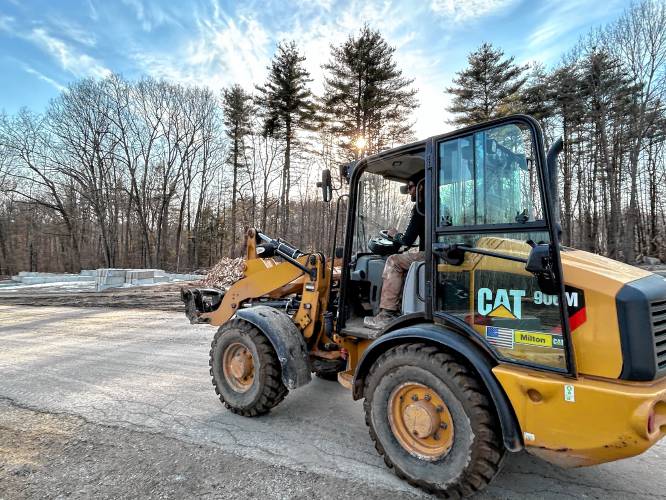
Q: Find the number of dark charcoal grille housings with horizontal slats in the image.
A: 1